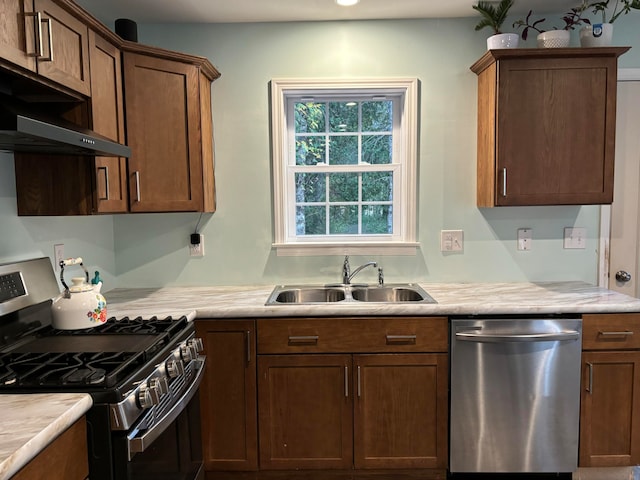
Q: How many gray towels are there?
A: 0